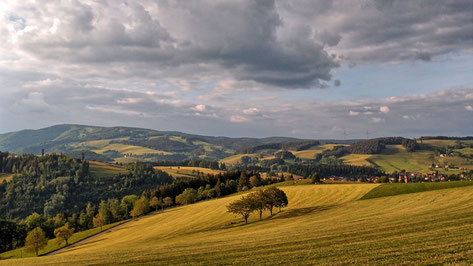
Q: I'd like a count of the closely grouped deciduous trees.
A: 4